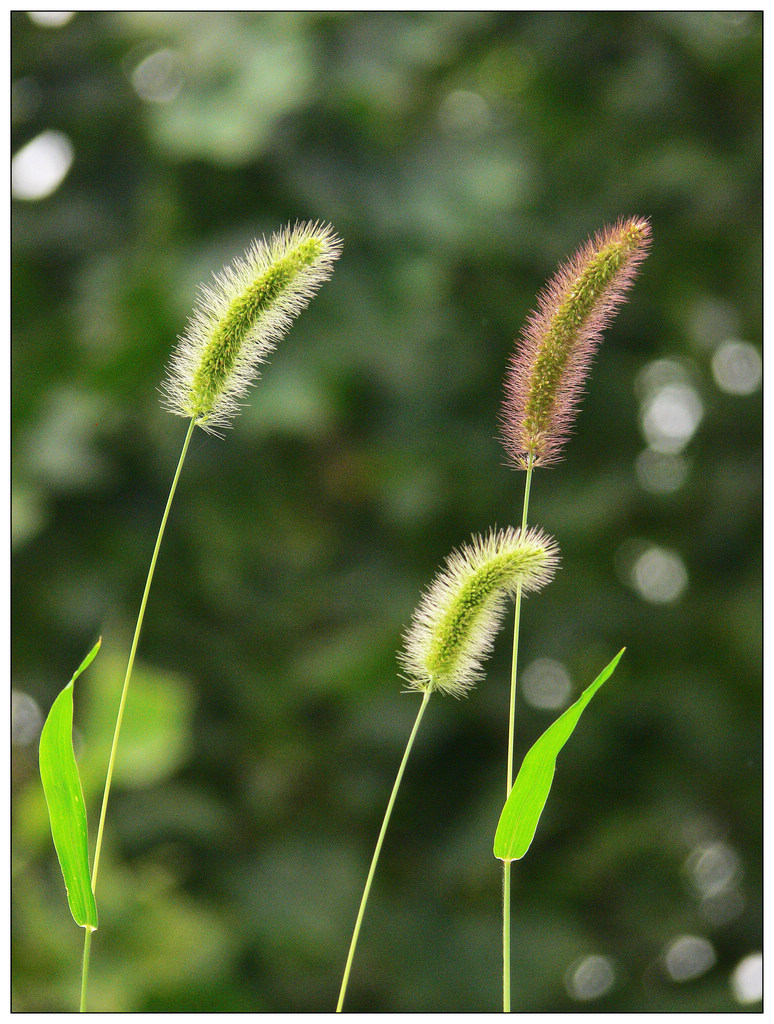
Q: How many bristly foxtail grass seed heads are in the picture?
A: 3